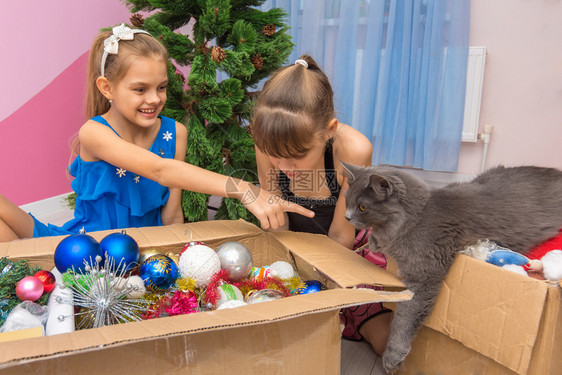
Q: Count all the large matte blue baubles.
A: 2